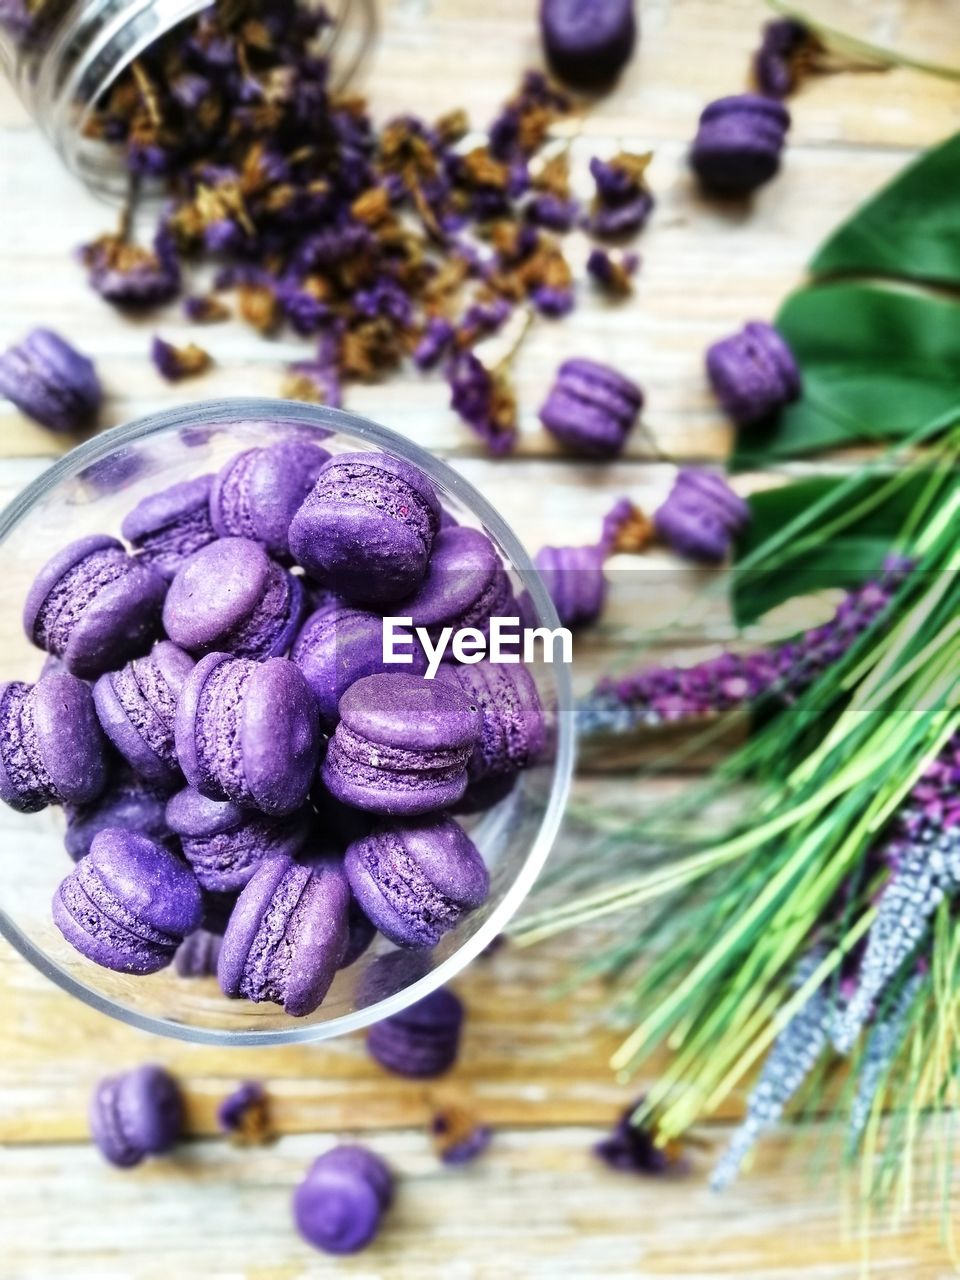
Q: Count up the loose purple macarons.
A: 10